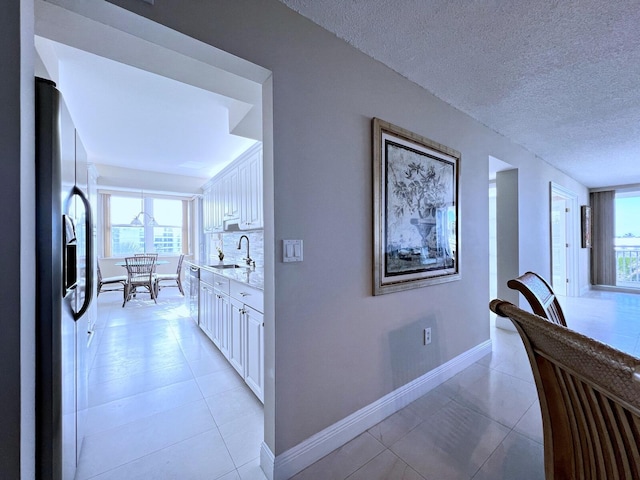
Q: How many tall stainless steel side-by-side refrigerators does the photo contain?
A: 1